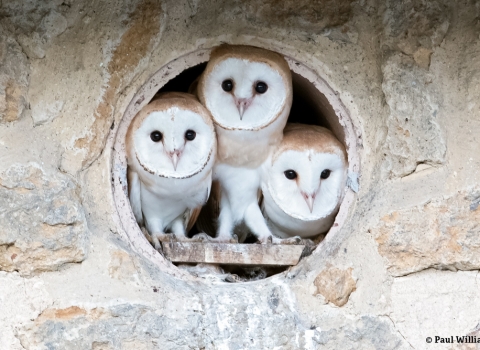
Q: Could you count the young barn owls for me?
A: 3